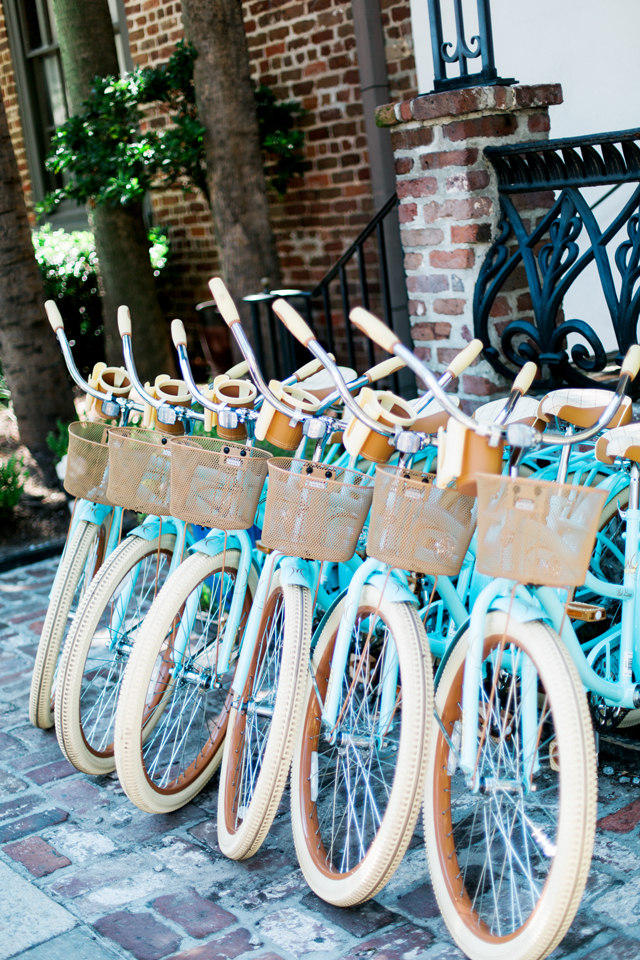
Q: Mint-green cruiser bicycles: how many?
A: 6